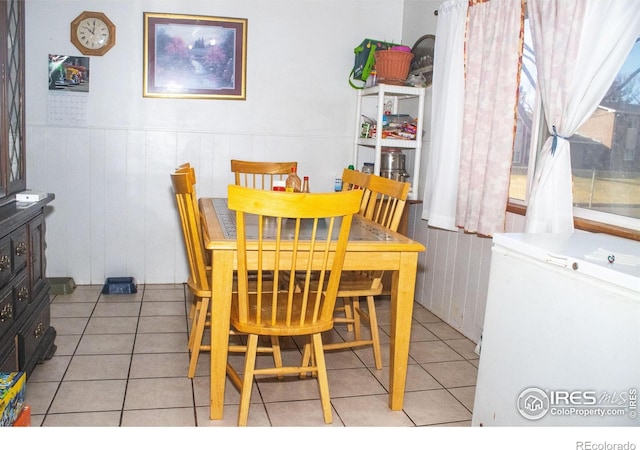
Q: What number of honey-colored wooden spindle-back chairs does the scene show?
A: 6